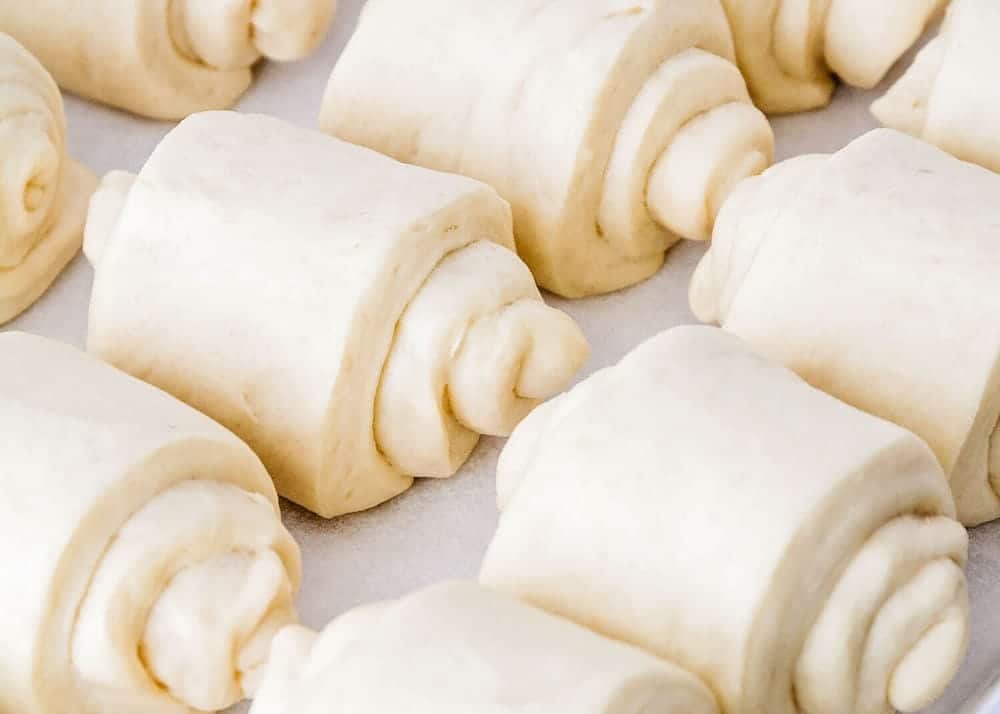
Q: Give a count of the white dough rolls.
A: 10